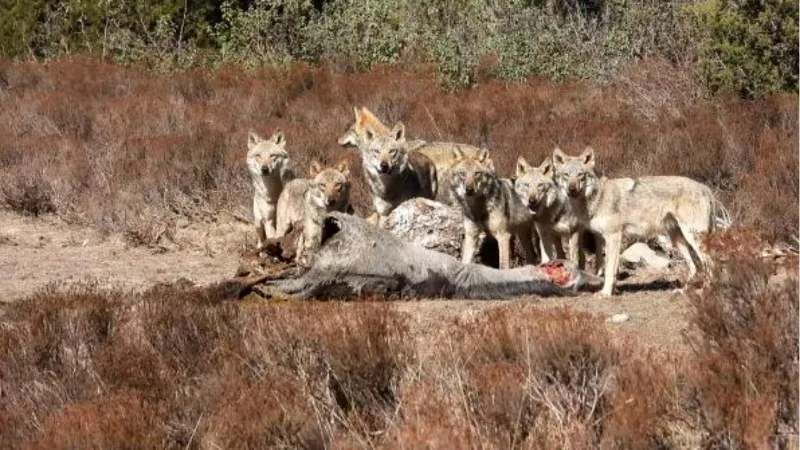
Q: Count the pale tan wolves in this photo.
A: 7